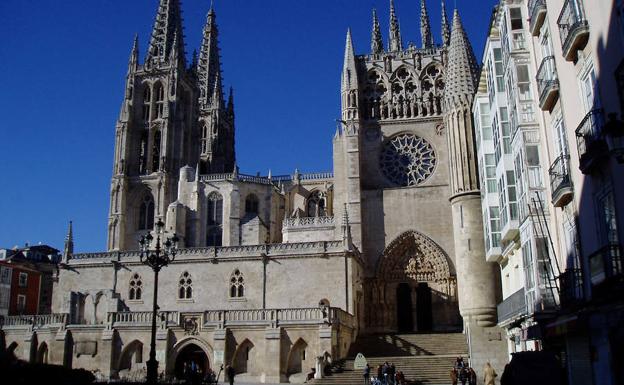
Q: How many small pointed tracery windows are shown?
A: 3